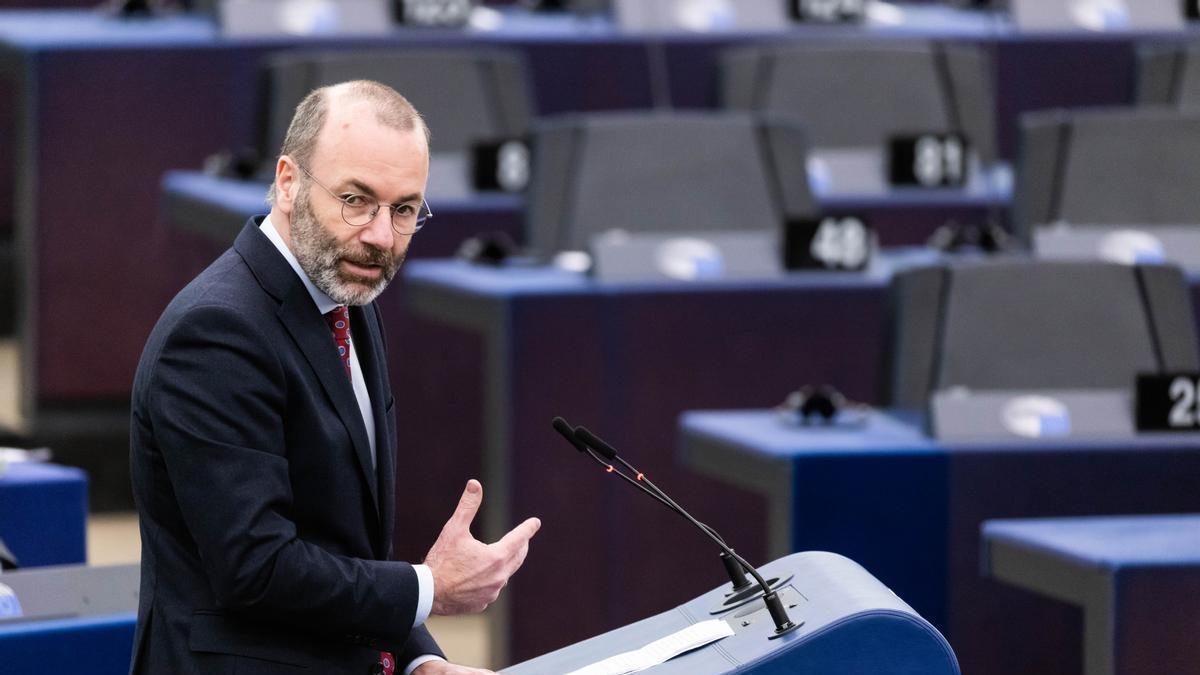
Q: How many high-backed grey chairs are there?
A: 6